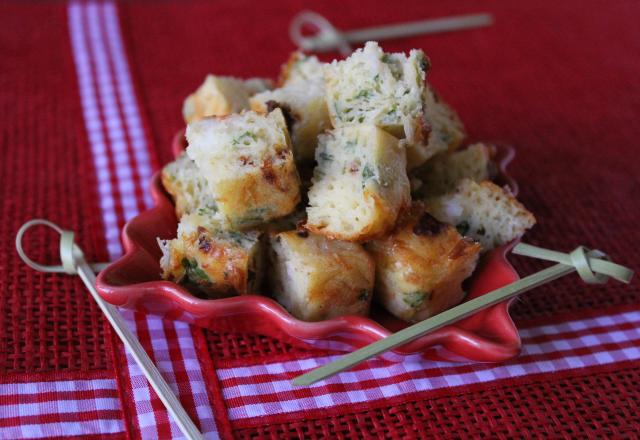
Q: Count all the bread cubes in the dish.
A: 13